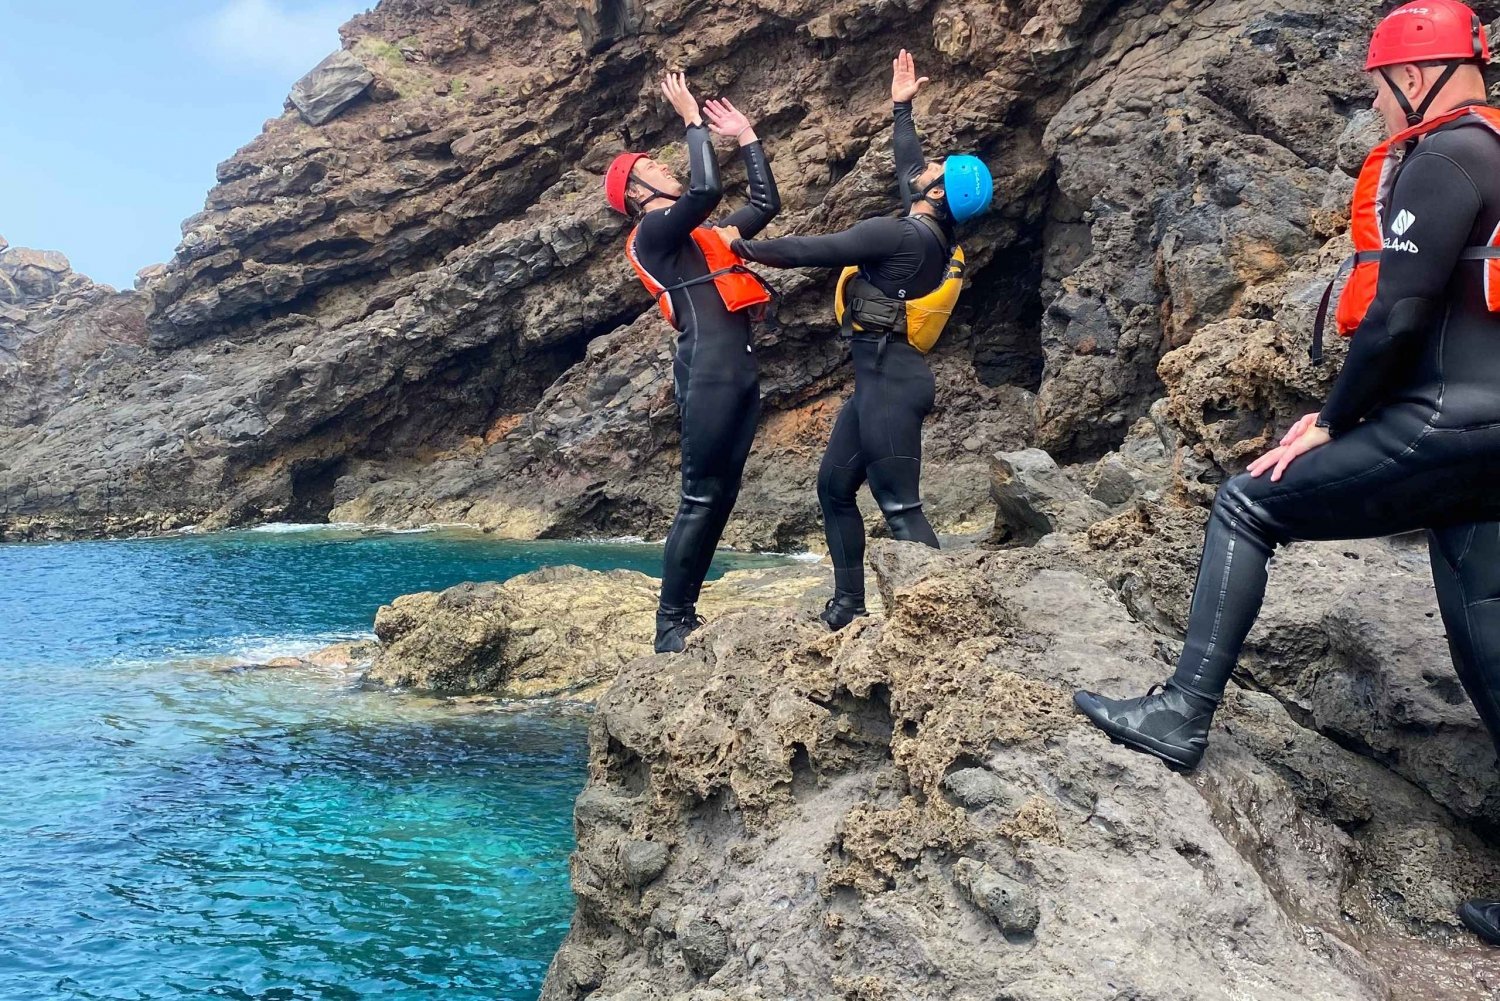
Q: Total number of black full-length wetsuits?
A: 3